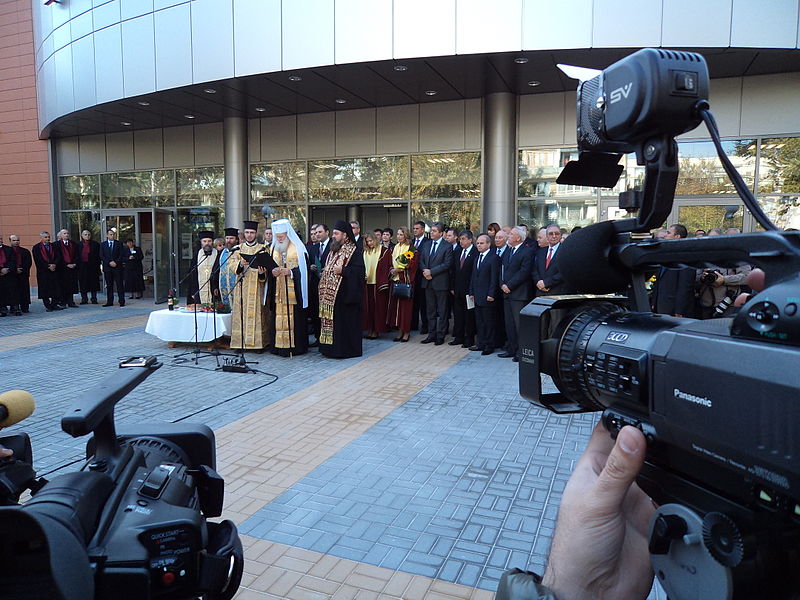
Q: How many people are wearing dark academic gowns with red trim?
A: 5